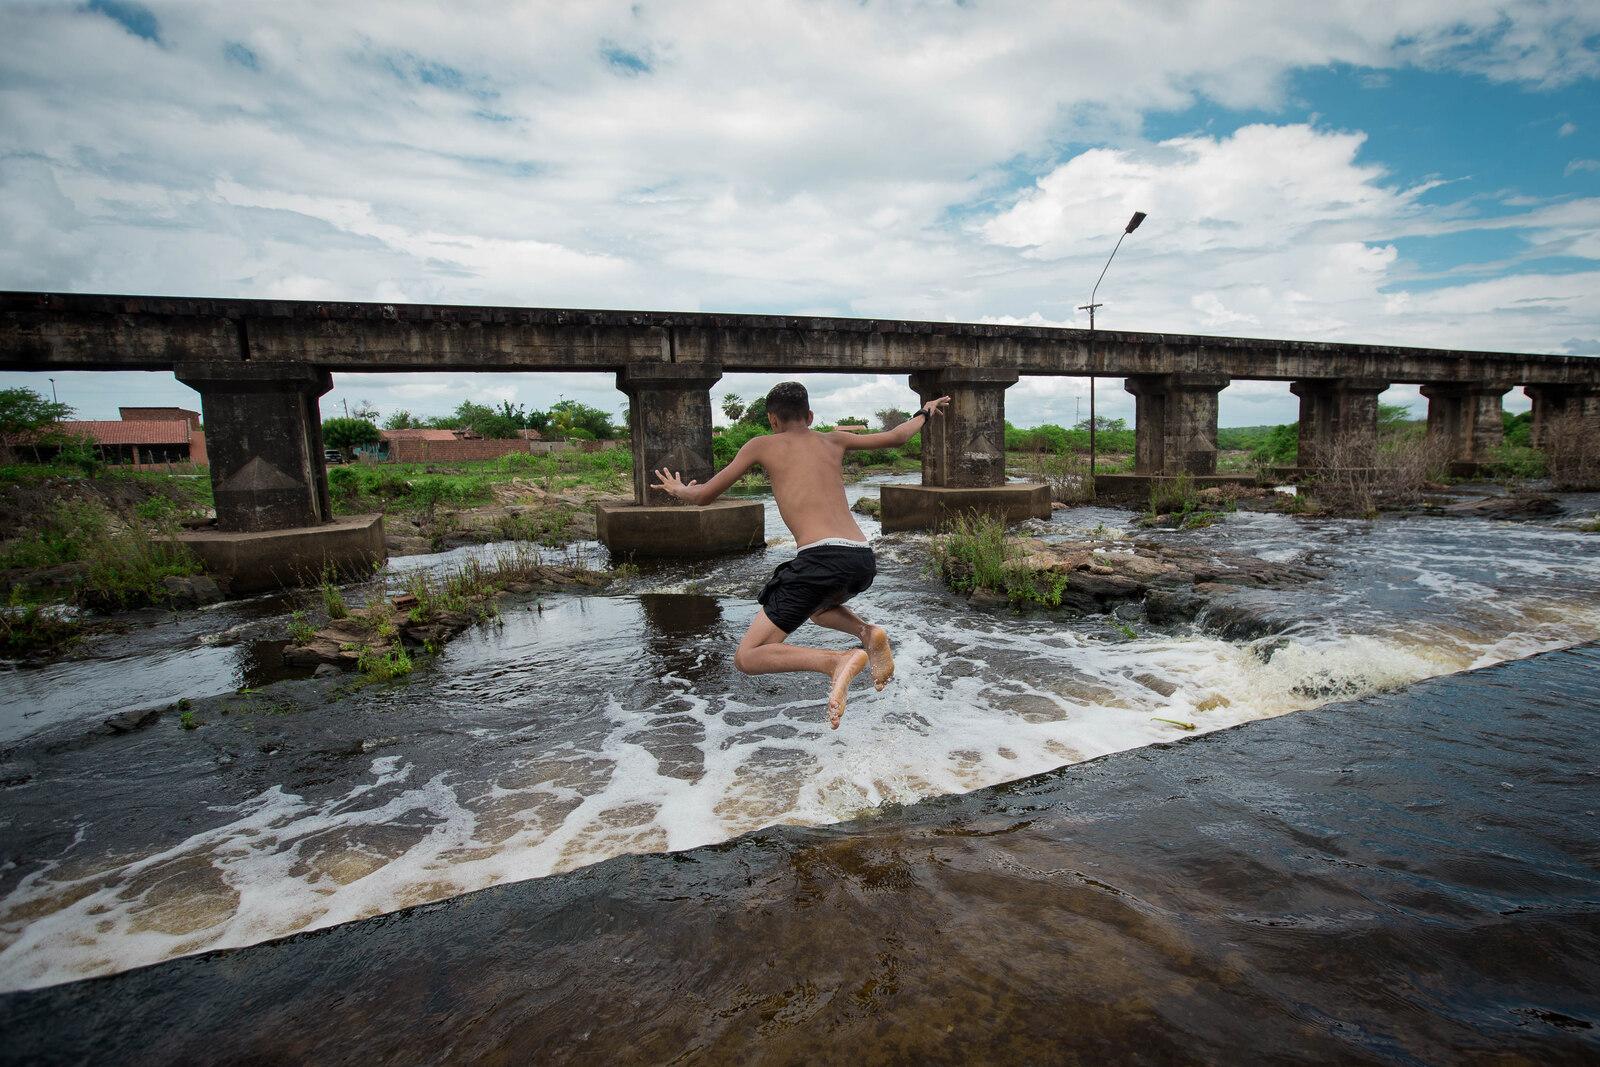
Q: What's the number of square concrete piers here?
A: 7